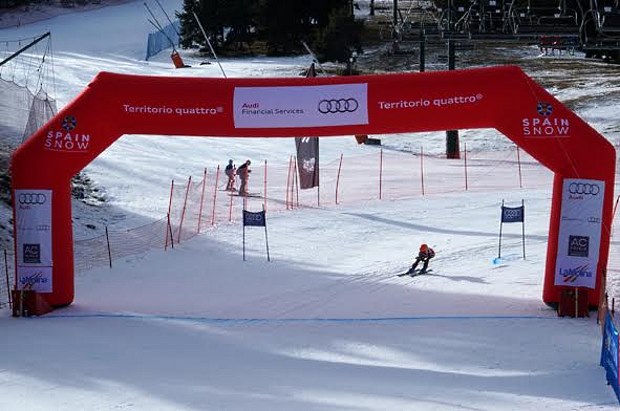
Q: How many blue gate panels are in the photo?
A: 2